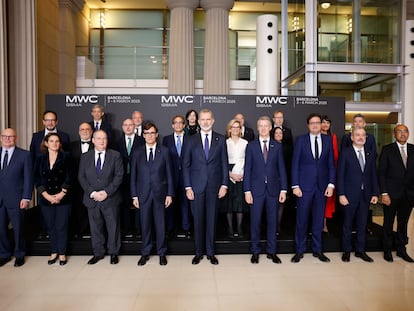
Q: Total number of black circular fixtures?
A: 6